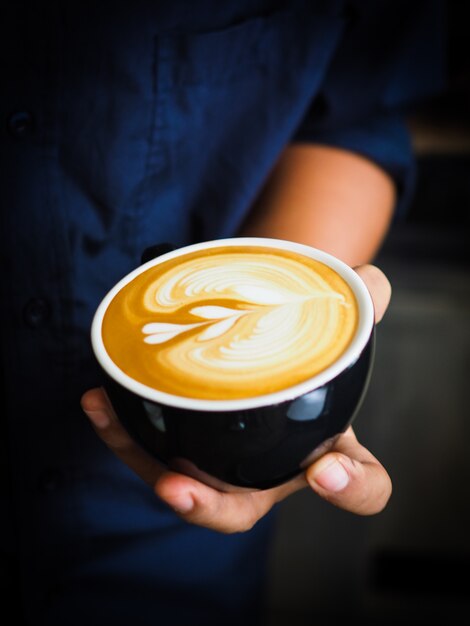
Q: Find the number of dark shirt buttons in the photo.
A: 3